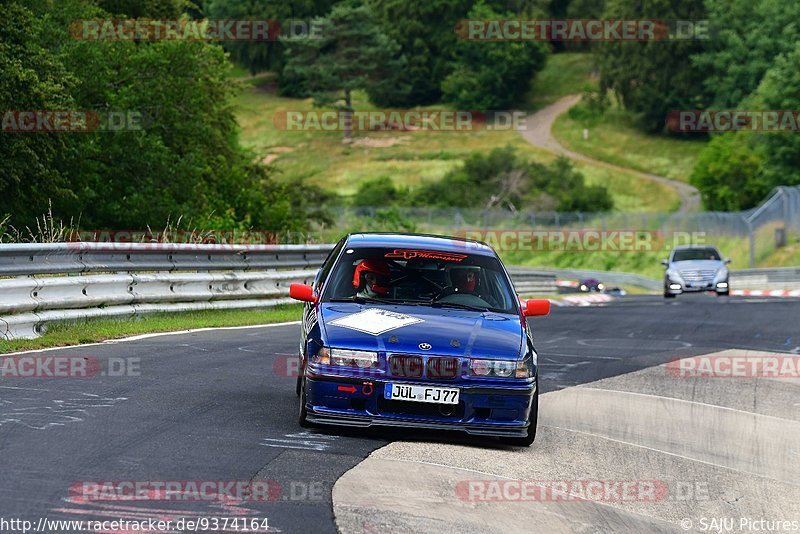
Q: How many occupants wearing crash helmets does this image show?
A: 2